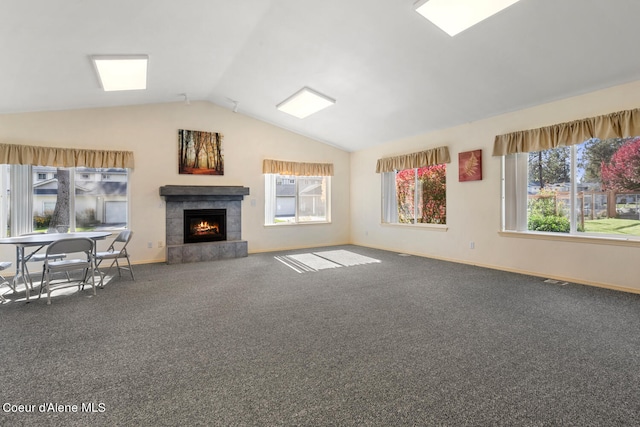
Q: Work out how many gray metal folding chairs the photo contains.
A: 4